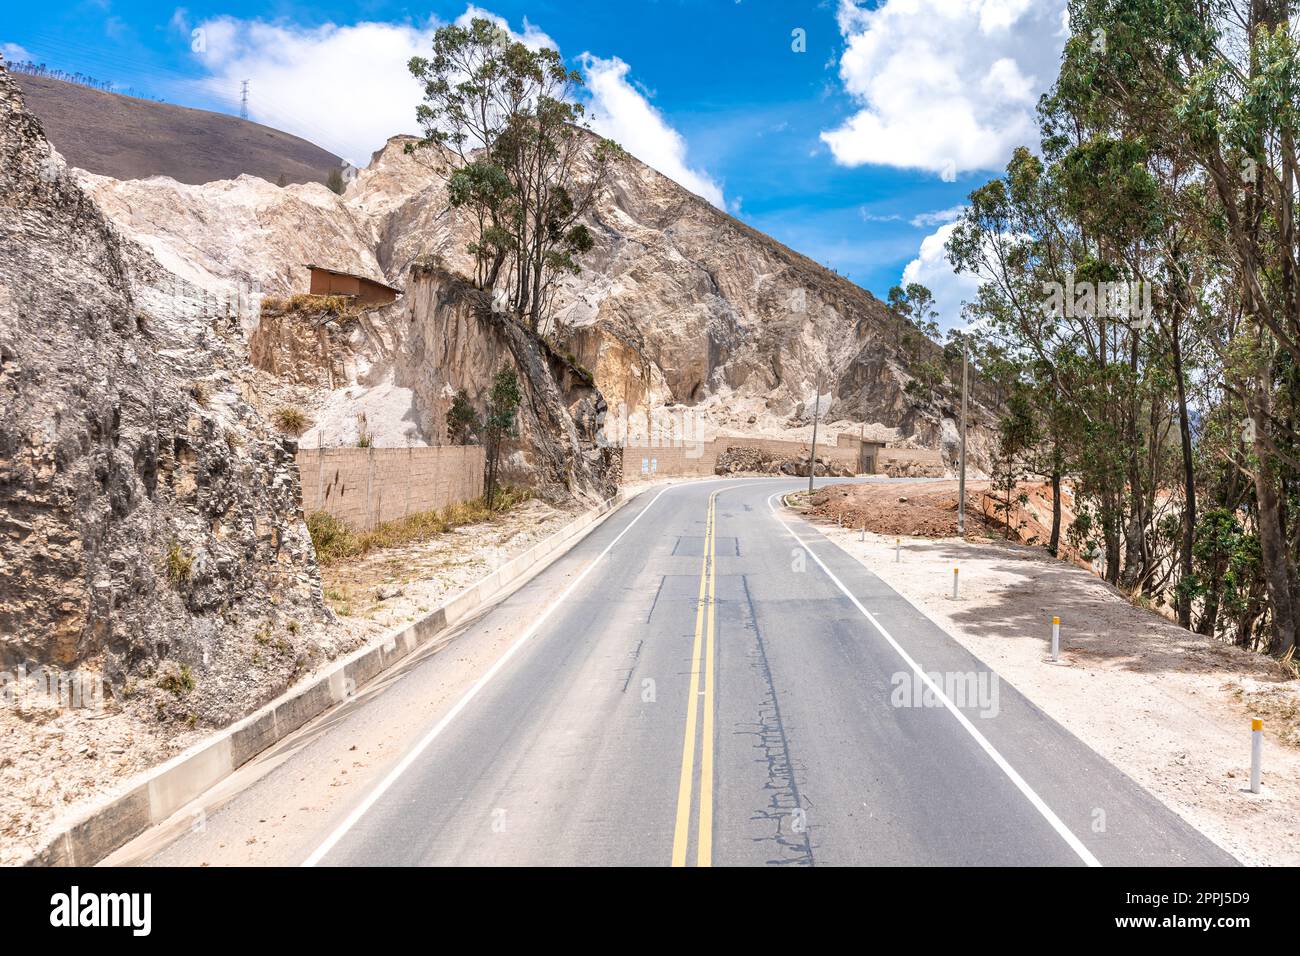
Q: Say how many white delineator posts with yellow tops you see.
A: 6